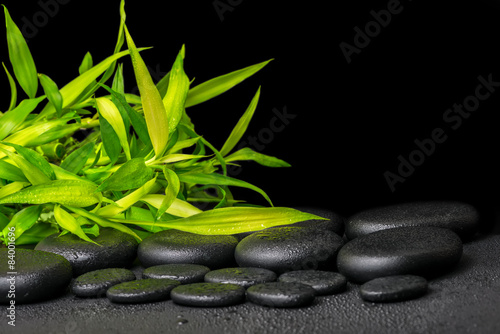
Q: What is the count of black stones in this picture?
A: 15